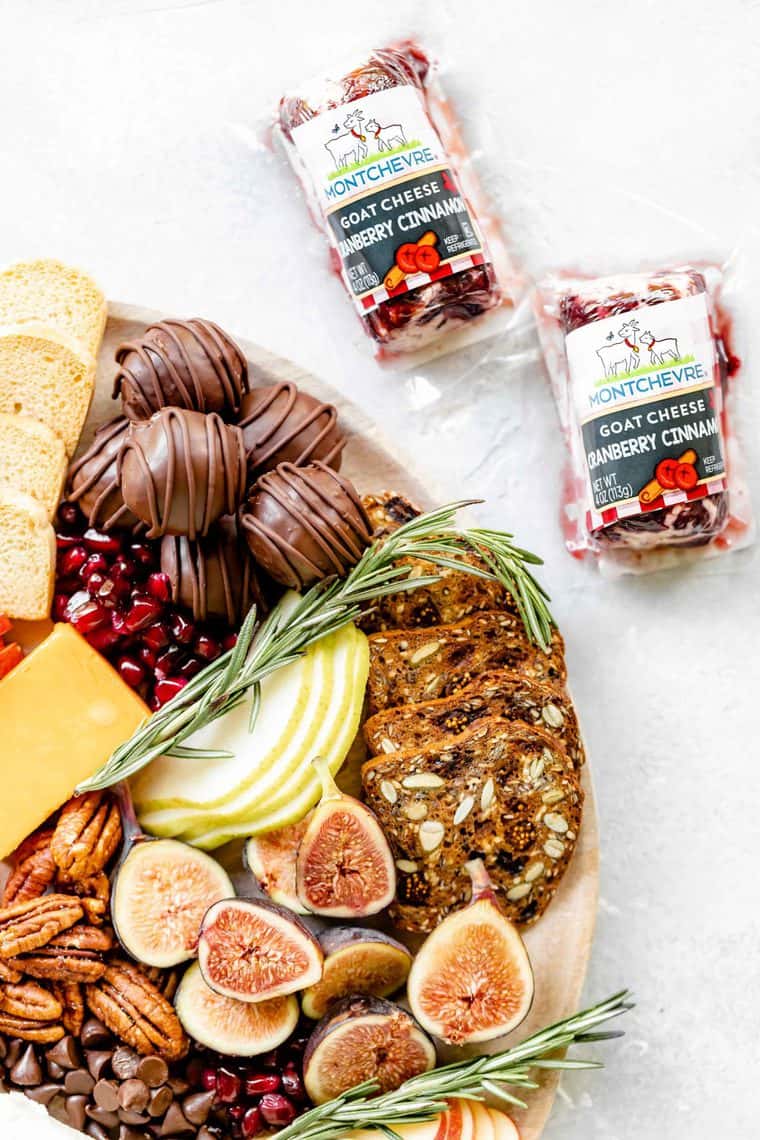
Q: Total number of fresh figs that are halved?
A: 8